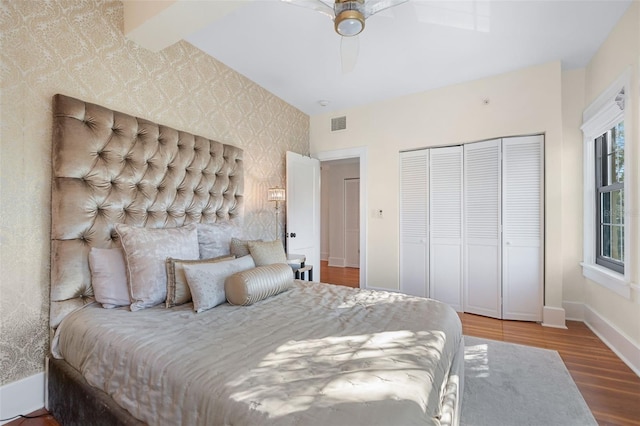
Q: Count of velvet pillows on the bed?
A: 2